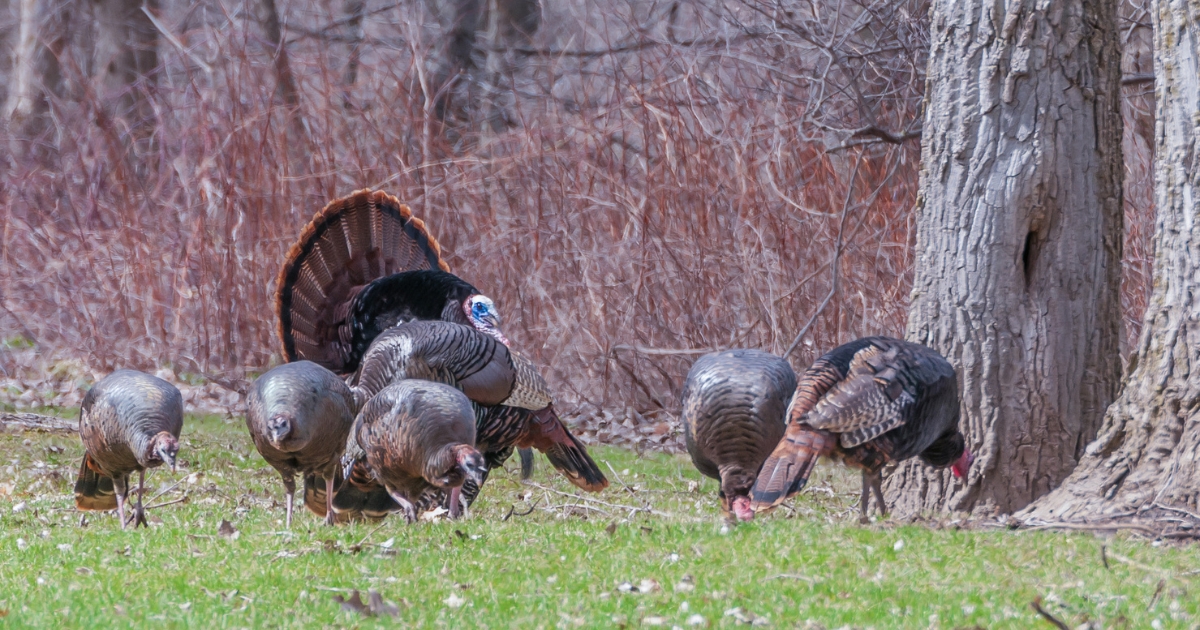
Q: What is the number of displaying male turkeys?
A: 1